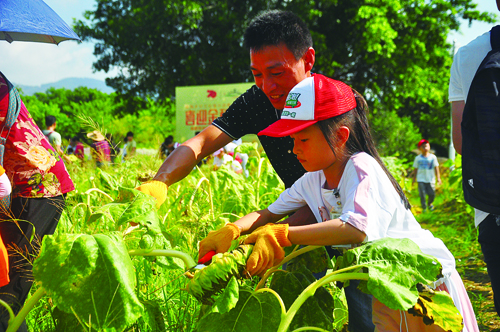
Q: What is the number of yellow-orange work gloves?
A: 3